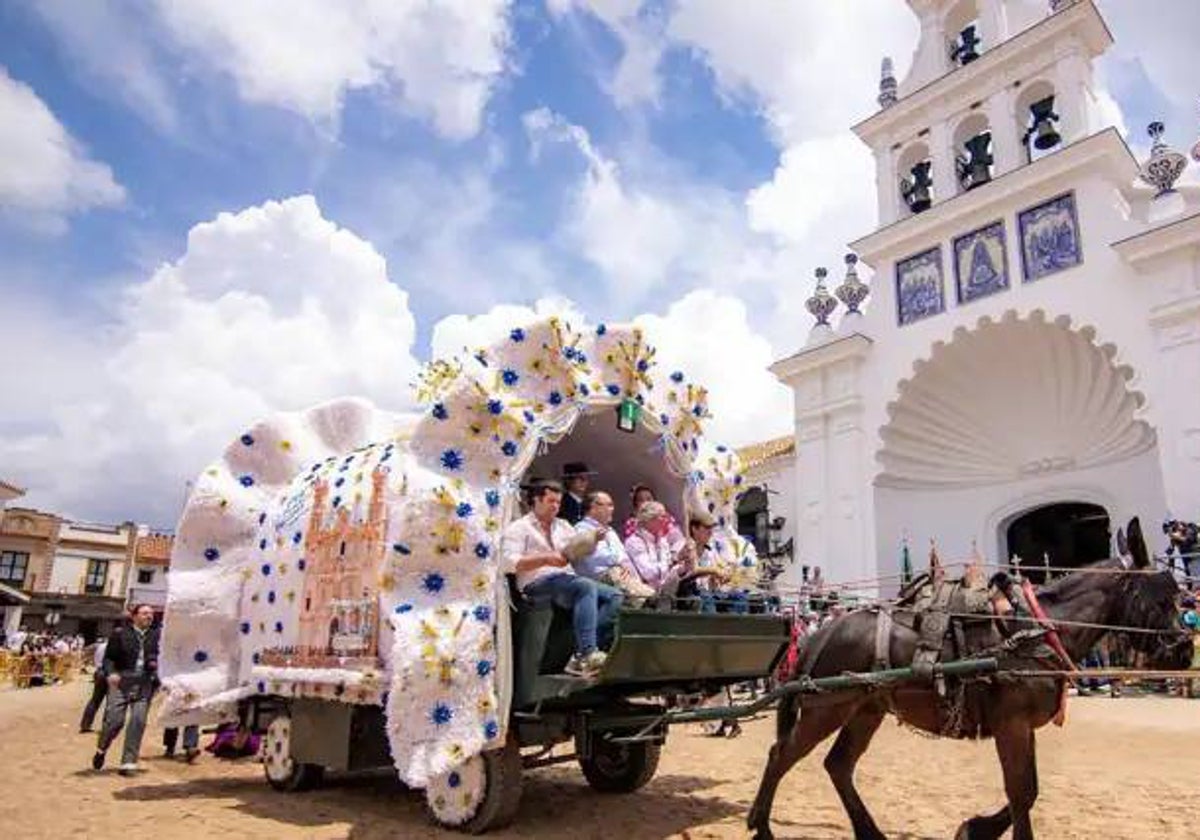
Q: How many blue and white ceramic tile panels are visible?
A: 3